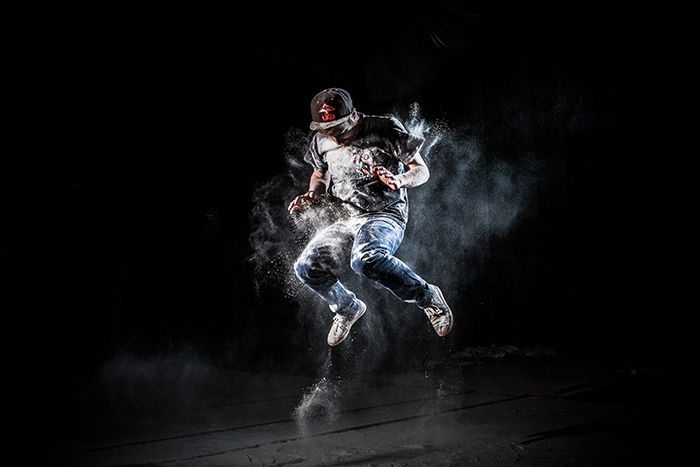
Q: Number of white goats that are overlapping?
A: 0